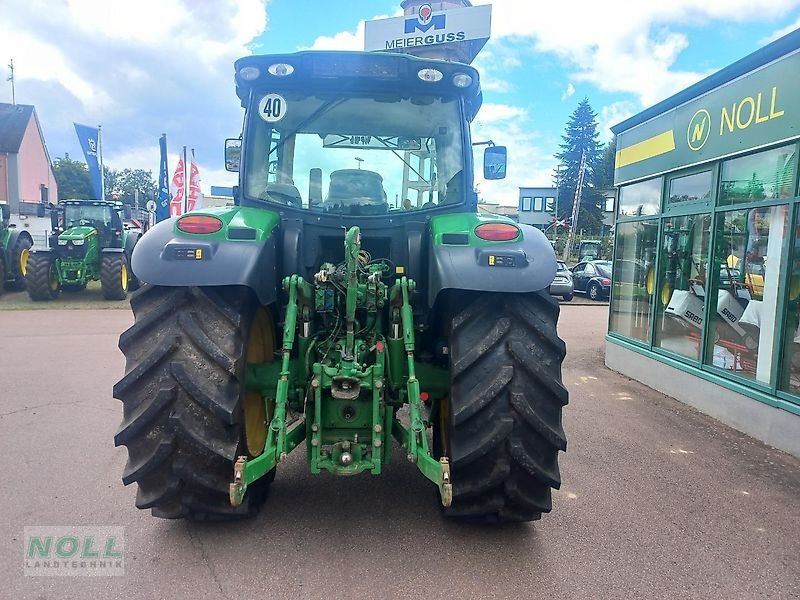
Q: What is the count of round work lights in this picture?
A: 4